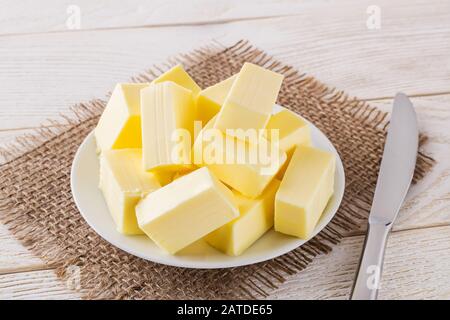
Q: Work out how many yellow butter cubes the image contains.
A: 11